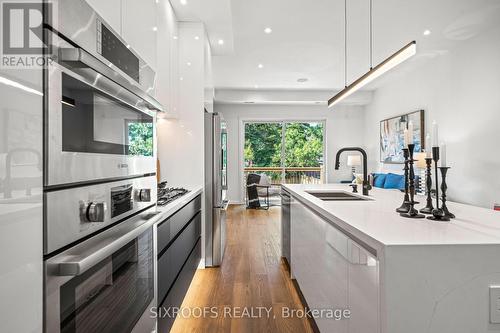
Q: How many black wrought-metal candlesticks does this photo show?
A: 5